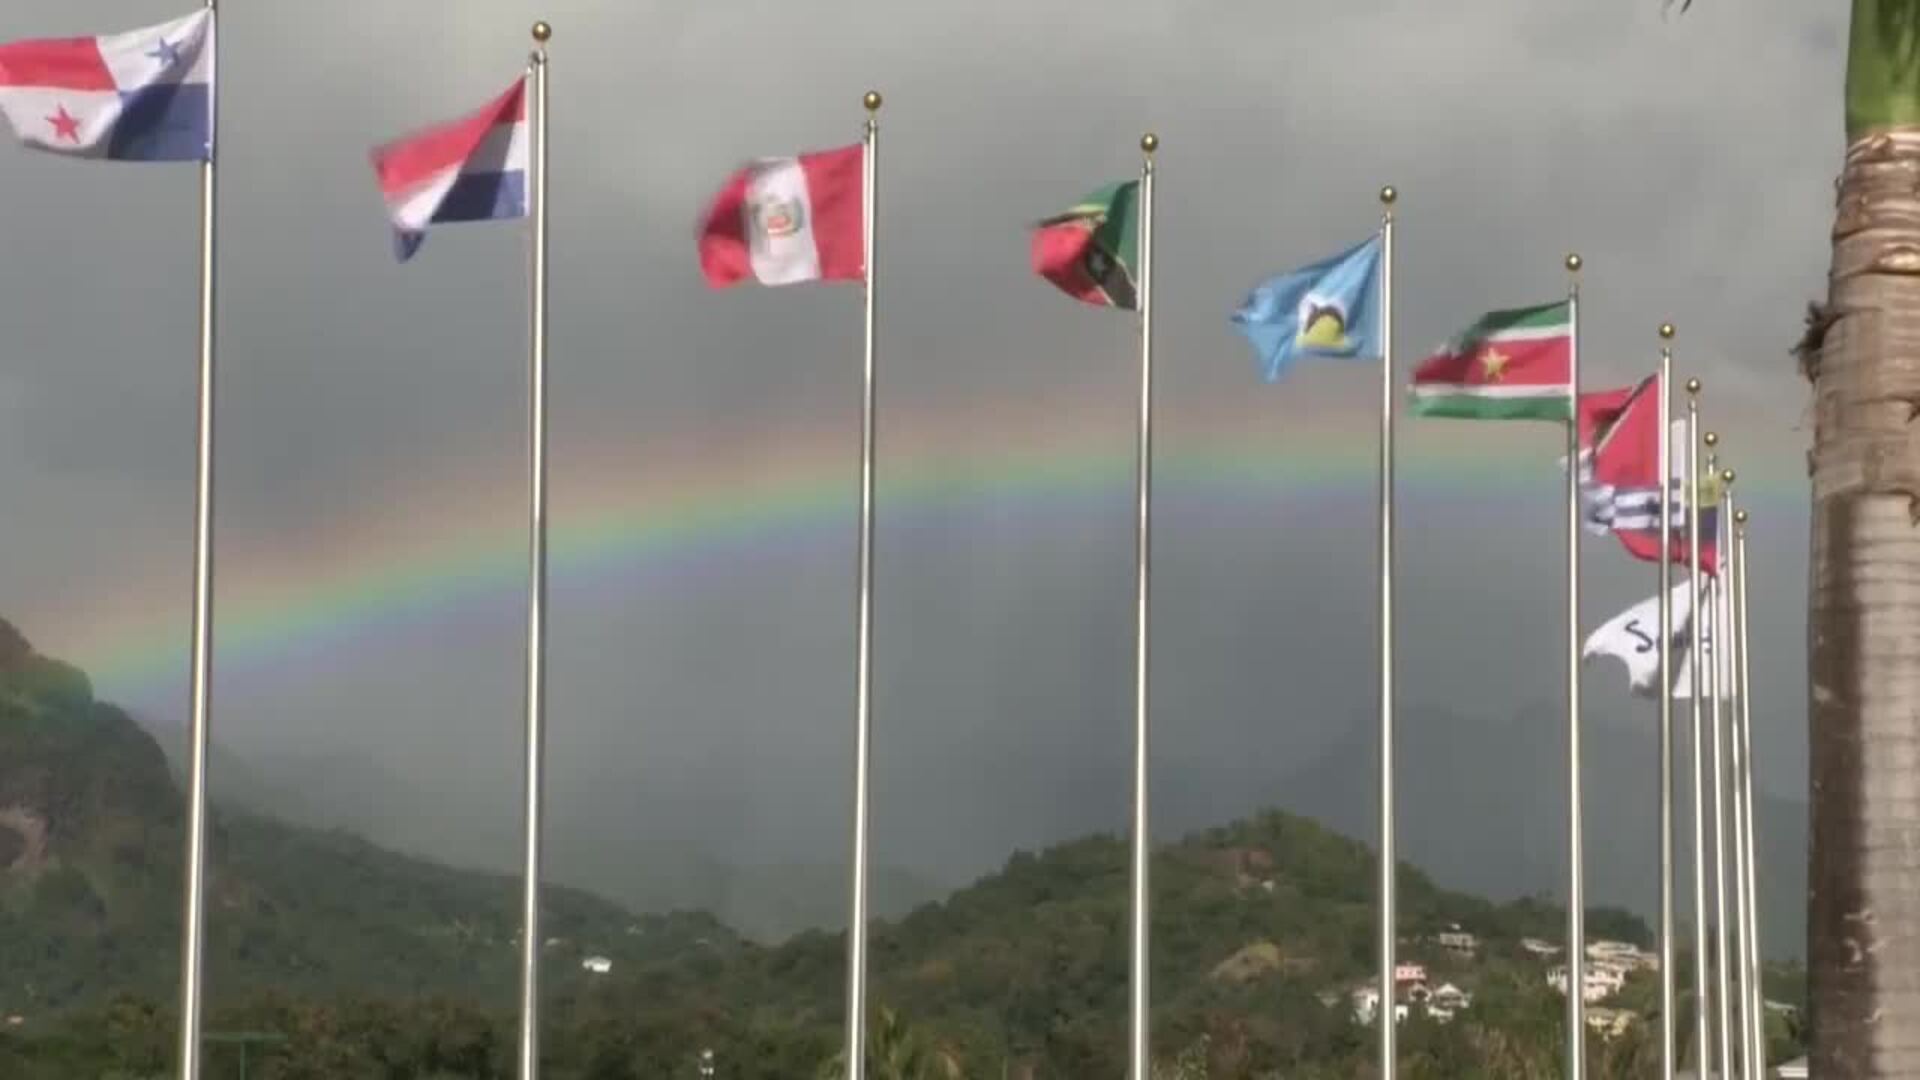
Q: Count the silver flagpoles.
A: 11